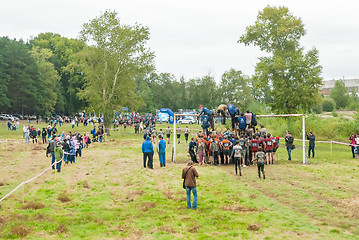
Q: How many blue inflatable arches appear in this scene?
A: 1